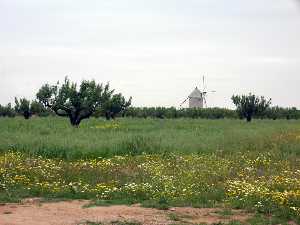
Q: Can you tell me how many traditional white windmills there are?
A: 1